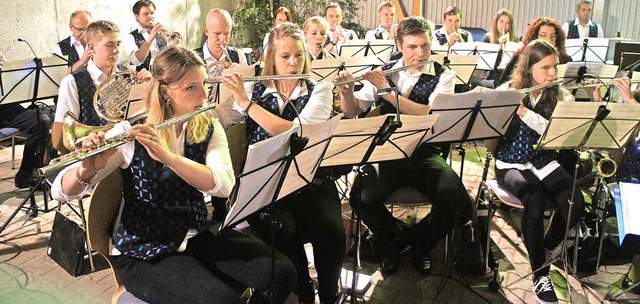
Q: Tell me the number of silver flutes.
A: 5